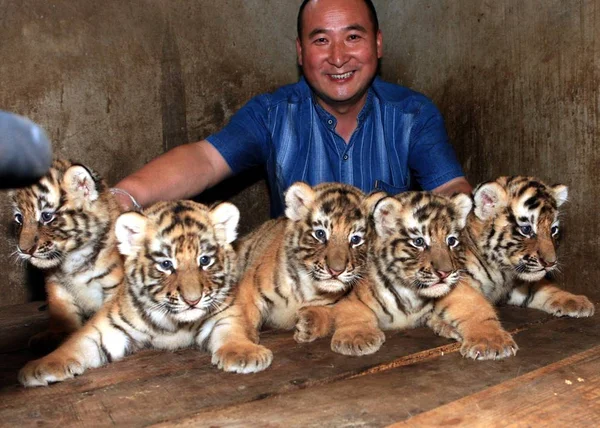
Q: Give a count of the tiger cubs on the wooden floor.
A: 5